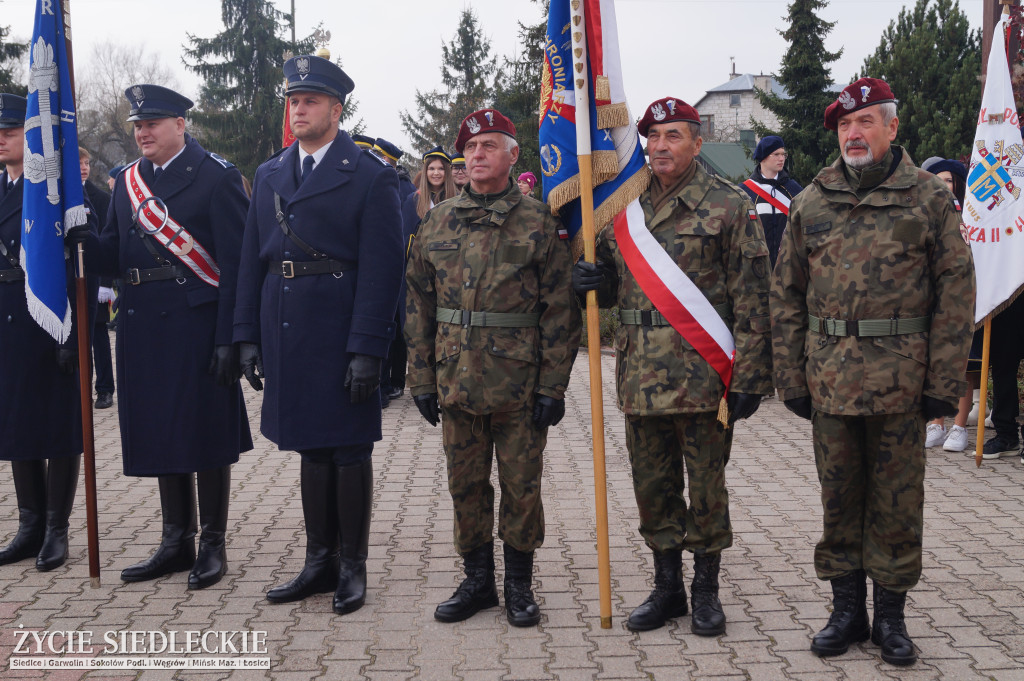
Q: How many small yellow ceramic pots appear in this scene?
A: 0